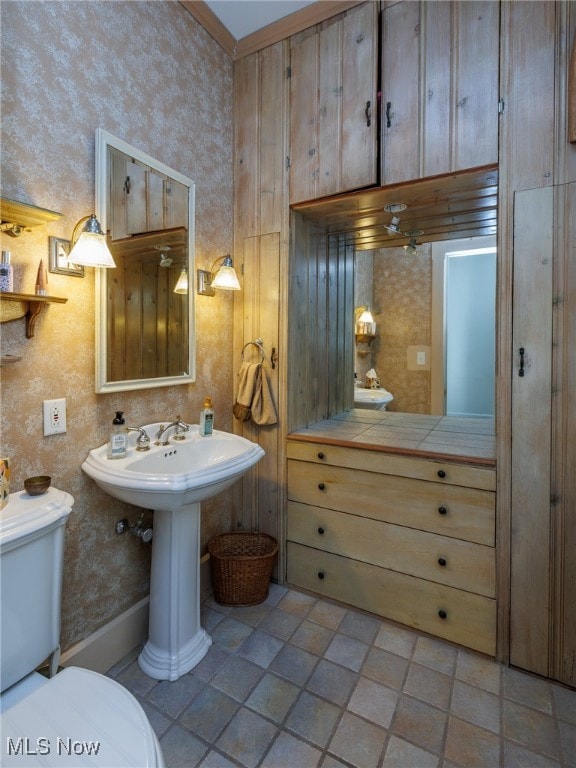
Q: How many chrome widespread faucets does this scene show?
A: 1